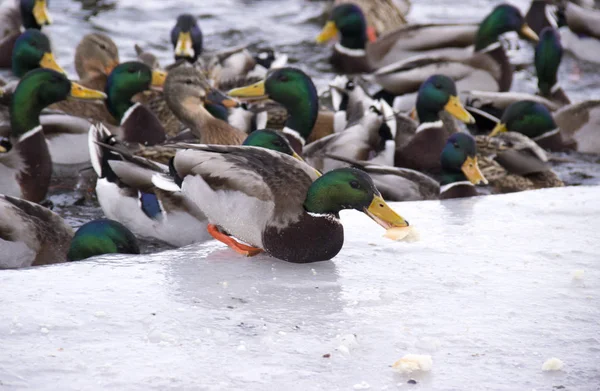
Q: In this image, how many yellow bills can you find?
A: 13